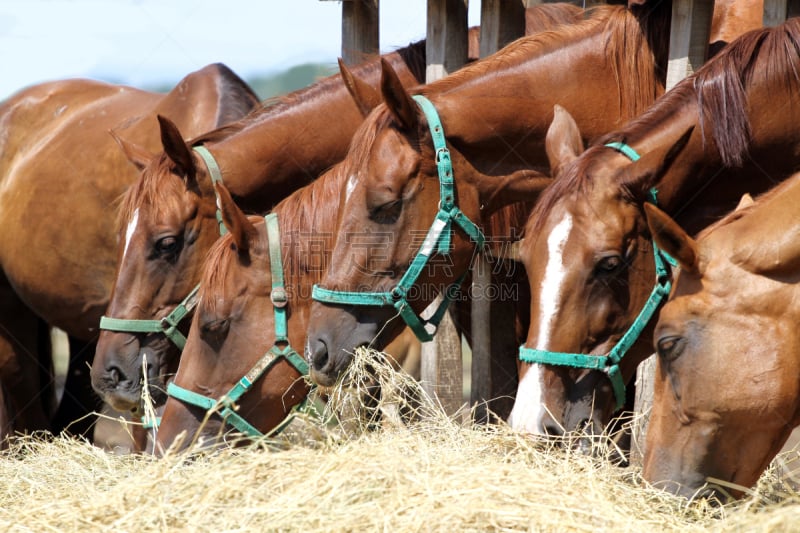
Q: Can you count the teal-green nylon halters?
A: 4